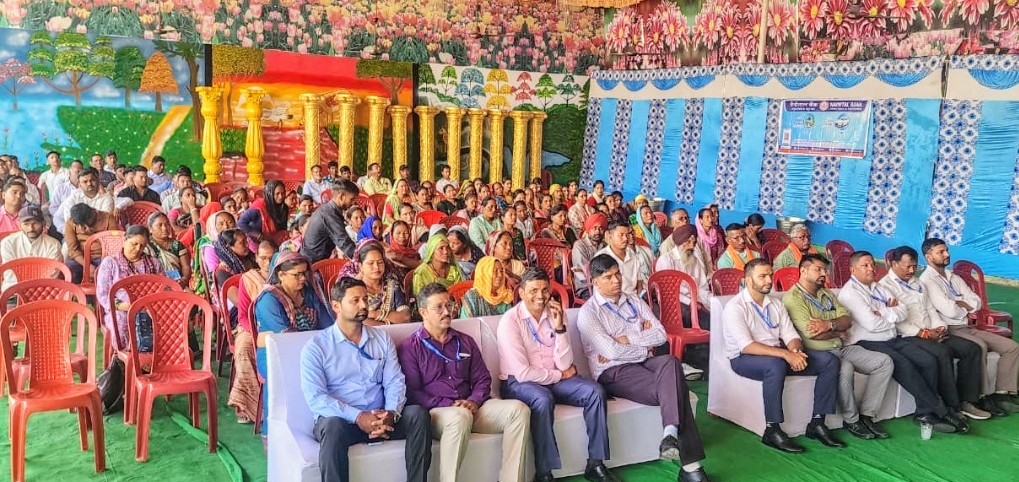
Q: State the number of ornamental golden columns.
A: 12